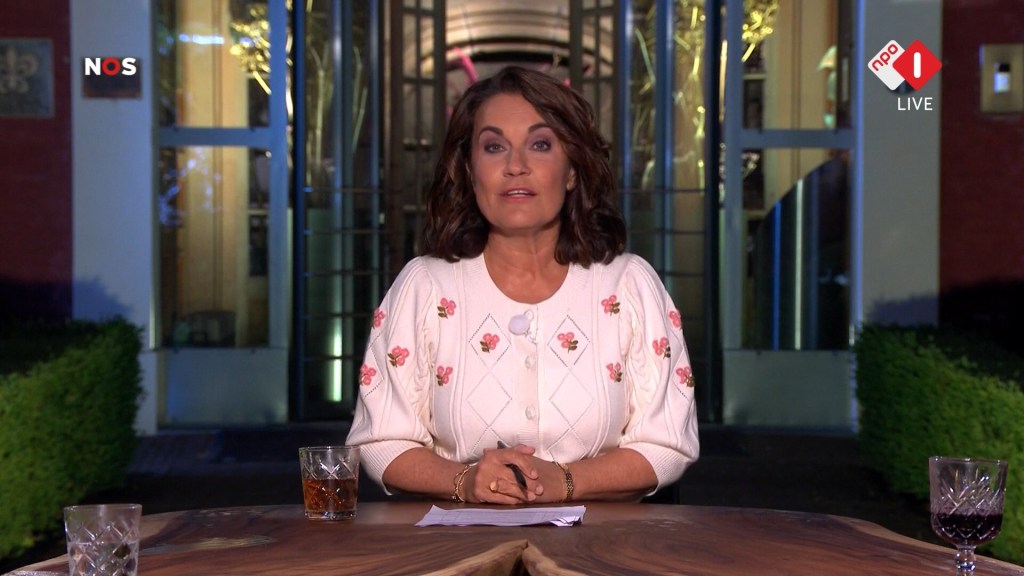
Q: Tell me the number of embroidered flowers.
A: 12